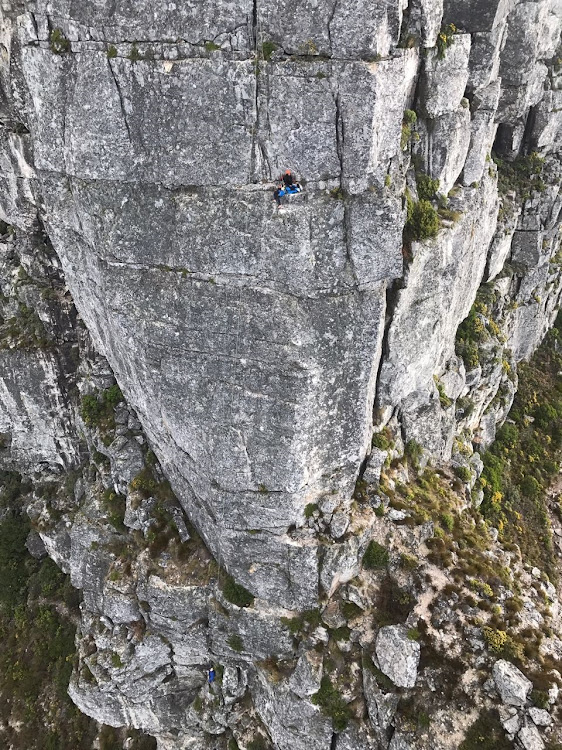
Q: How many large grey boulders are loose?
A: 2